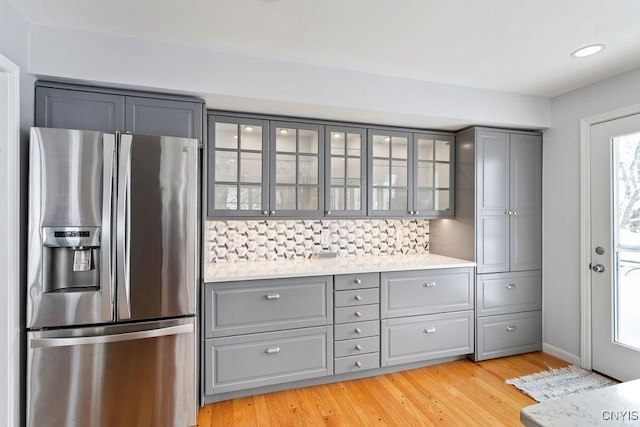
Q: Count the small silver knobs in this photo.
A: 13